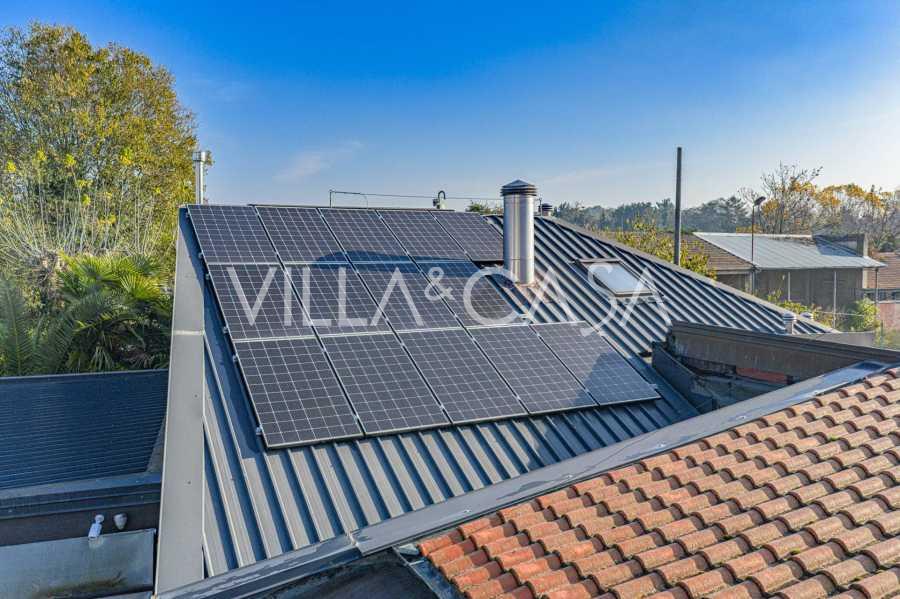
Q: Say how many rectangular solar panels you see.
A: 14